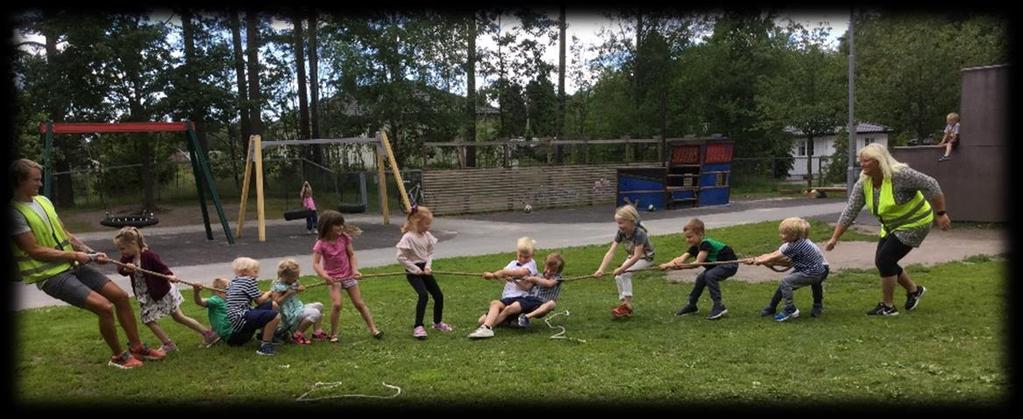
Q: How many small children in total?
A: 13